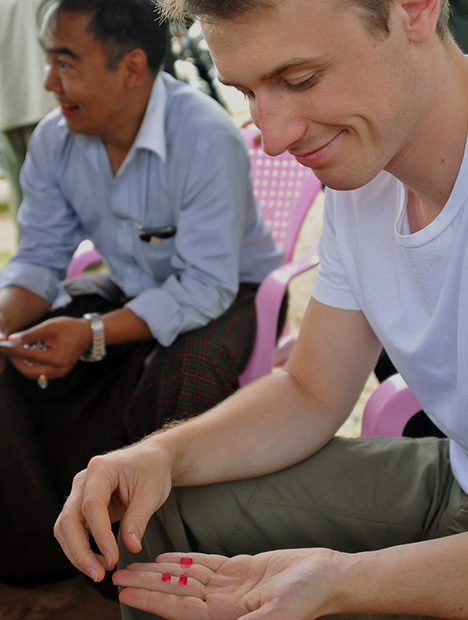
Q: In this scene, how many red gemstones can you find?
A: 3